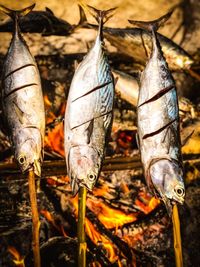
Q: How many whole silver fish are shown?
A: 3